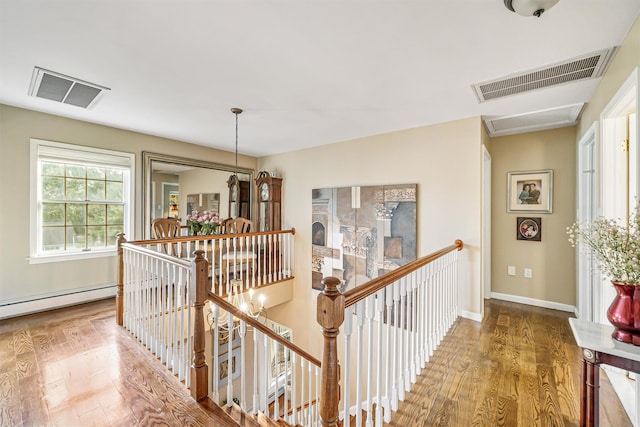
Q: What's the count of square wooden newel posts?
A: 3